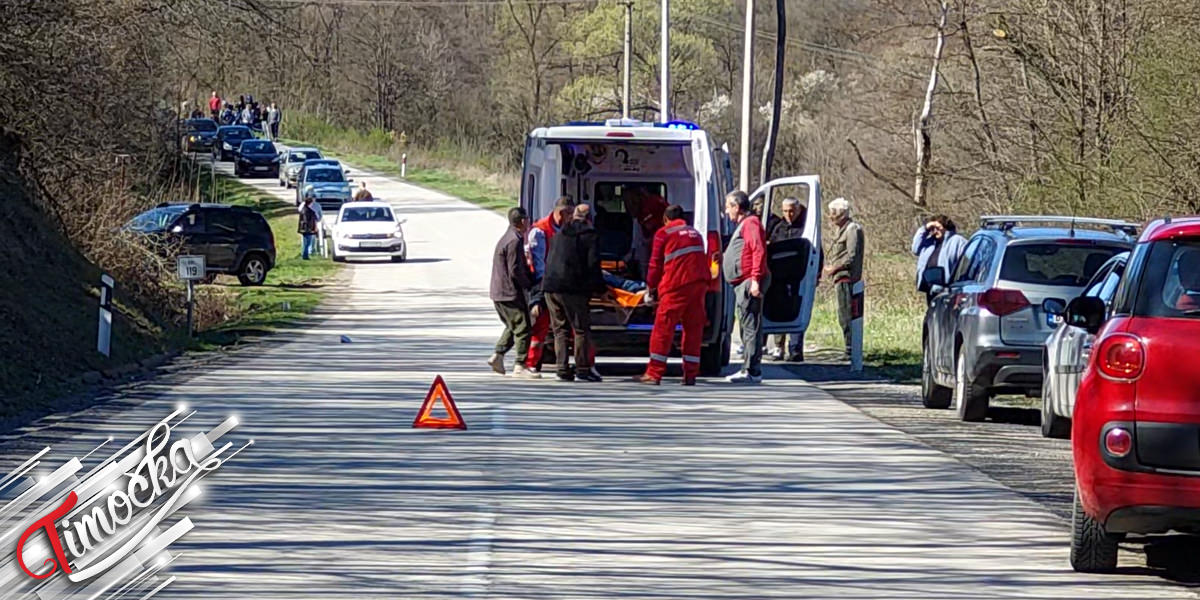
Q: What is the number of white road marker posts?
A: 3